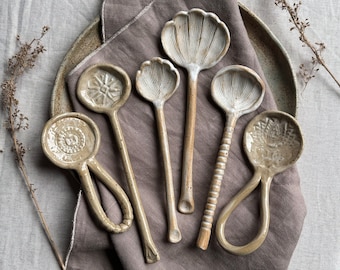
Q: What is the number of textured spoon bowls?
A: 6